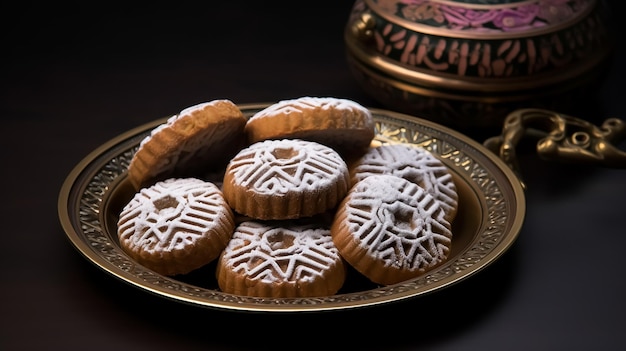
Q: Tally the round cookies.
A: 7